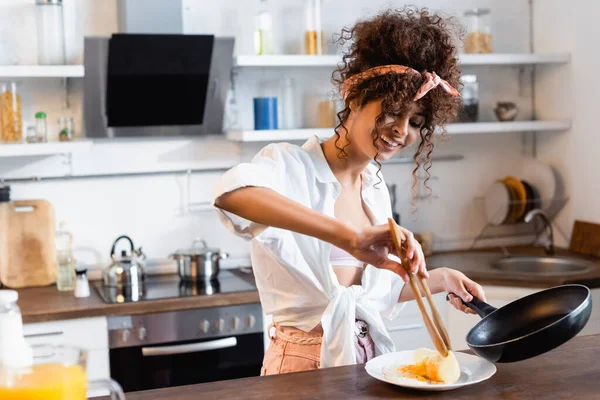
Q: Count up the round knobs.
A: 6